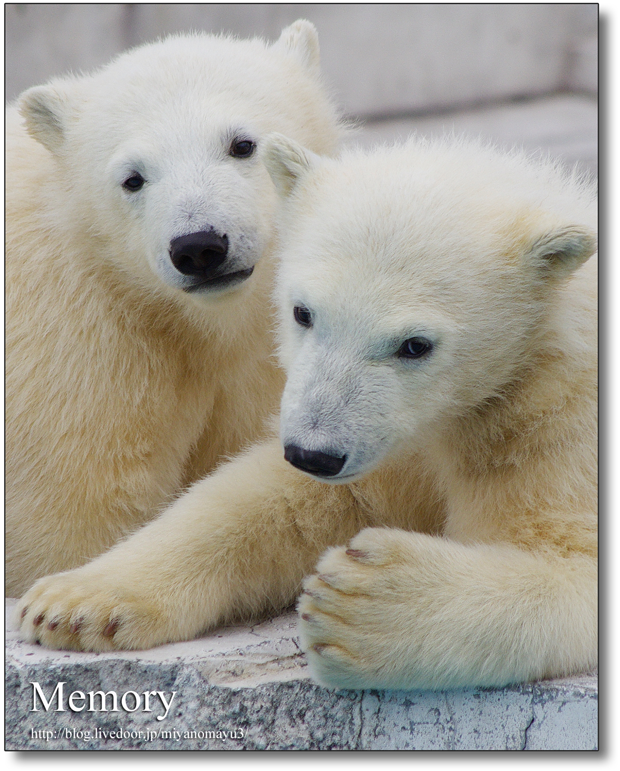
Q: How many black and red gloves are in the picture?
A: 0